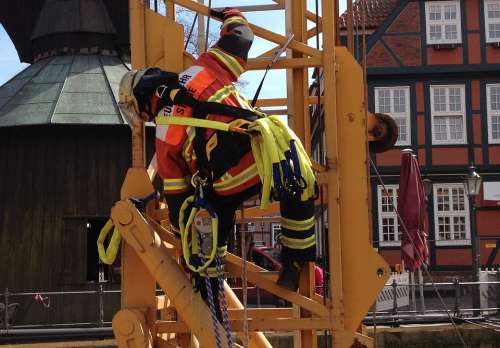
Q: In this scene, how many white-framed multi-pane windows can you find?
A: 7